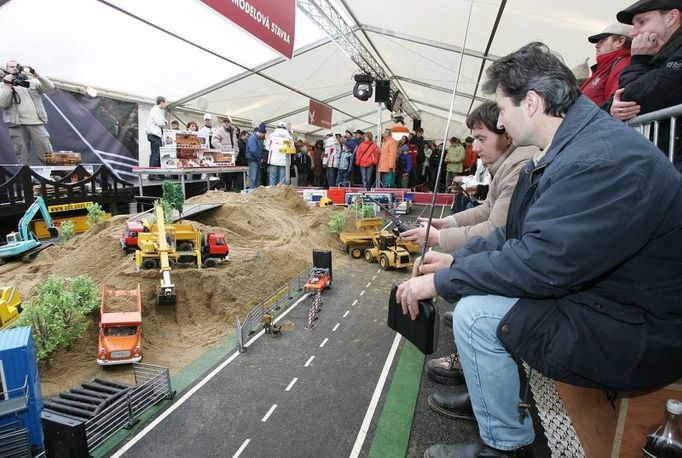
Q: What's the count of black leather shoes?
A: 2